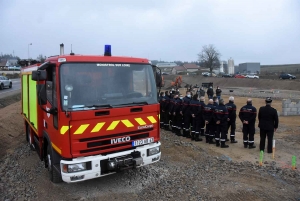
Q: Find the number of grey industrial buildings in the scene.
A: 1